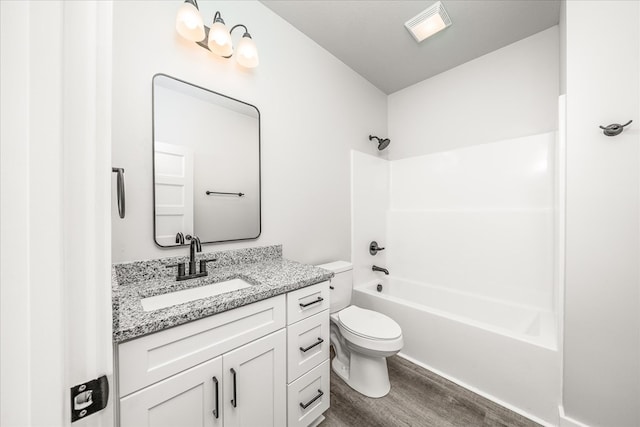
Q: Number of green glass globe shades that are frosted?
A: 0